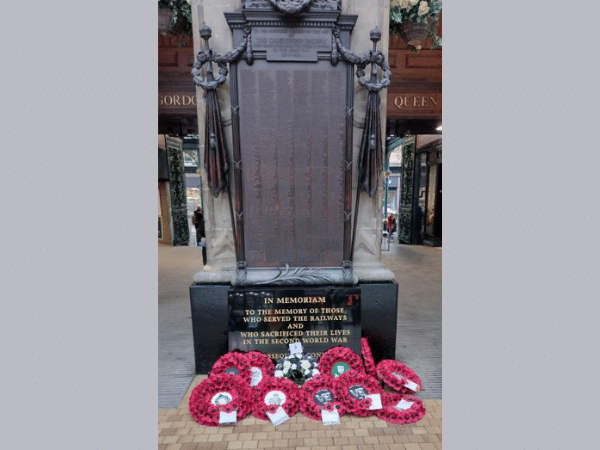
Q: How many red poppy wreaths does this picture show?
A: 10